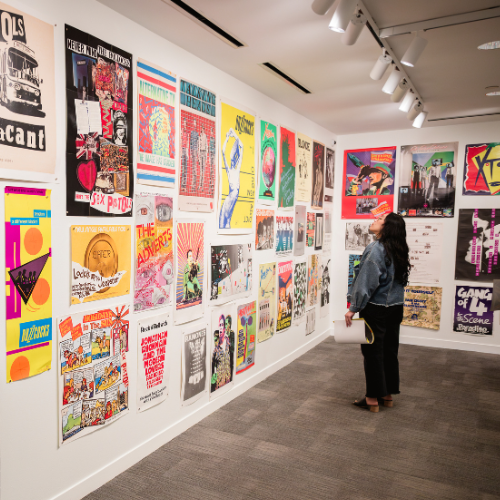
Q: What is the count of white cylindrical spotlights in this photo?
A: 10